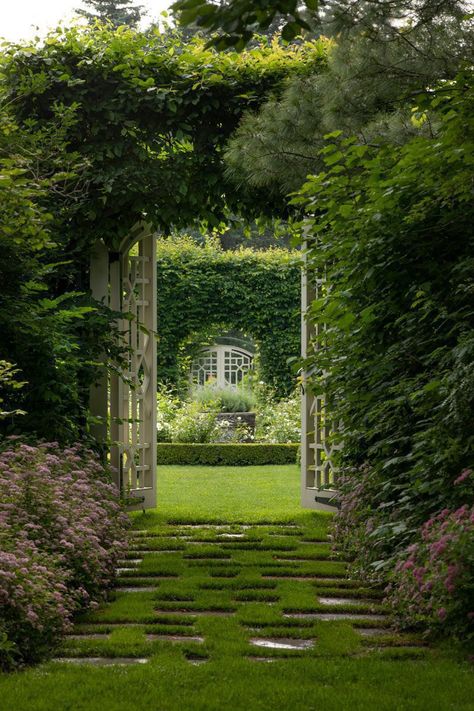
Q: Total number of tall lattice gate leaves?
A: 2